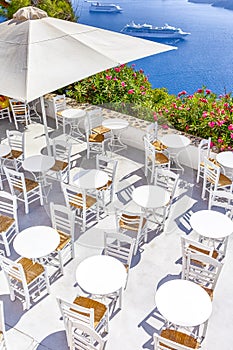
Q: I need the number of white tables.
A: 12